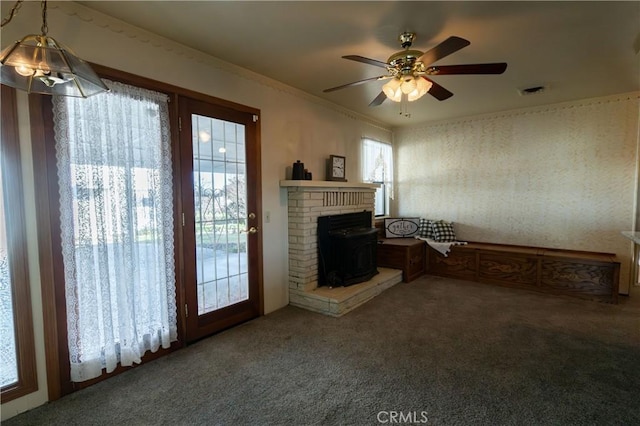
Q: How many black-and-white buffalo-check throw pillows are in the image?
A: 2